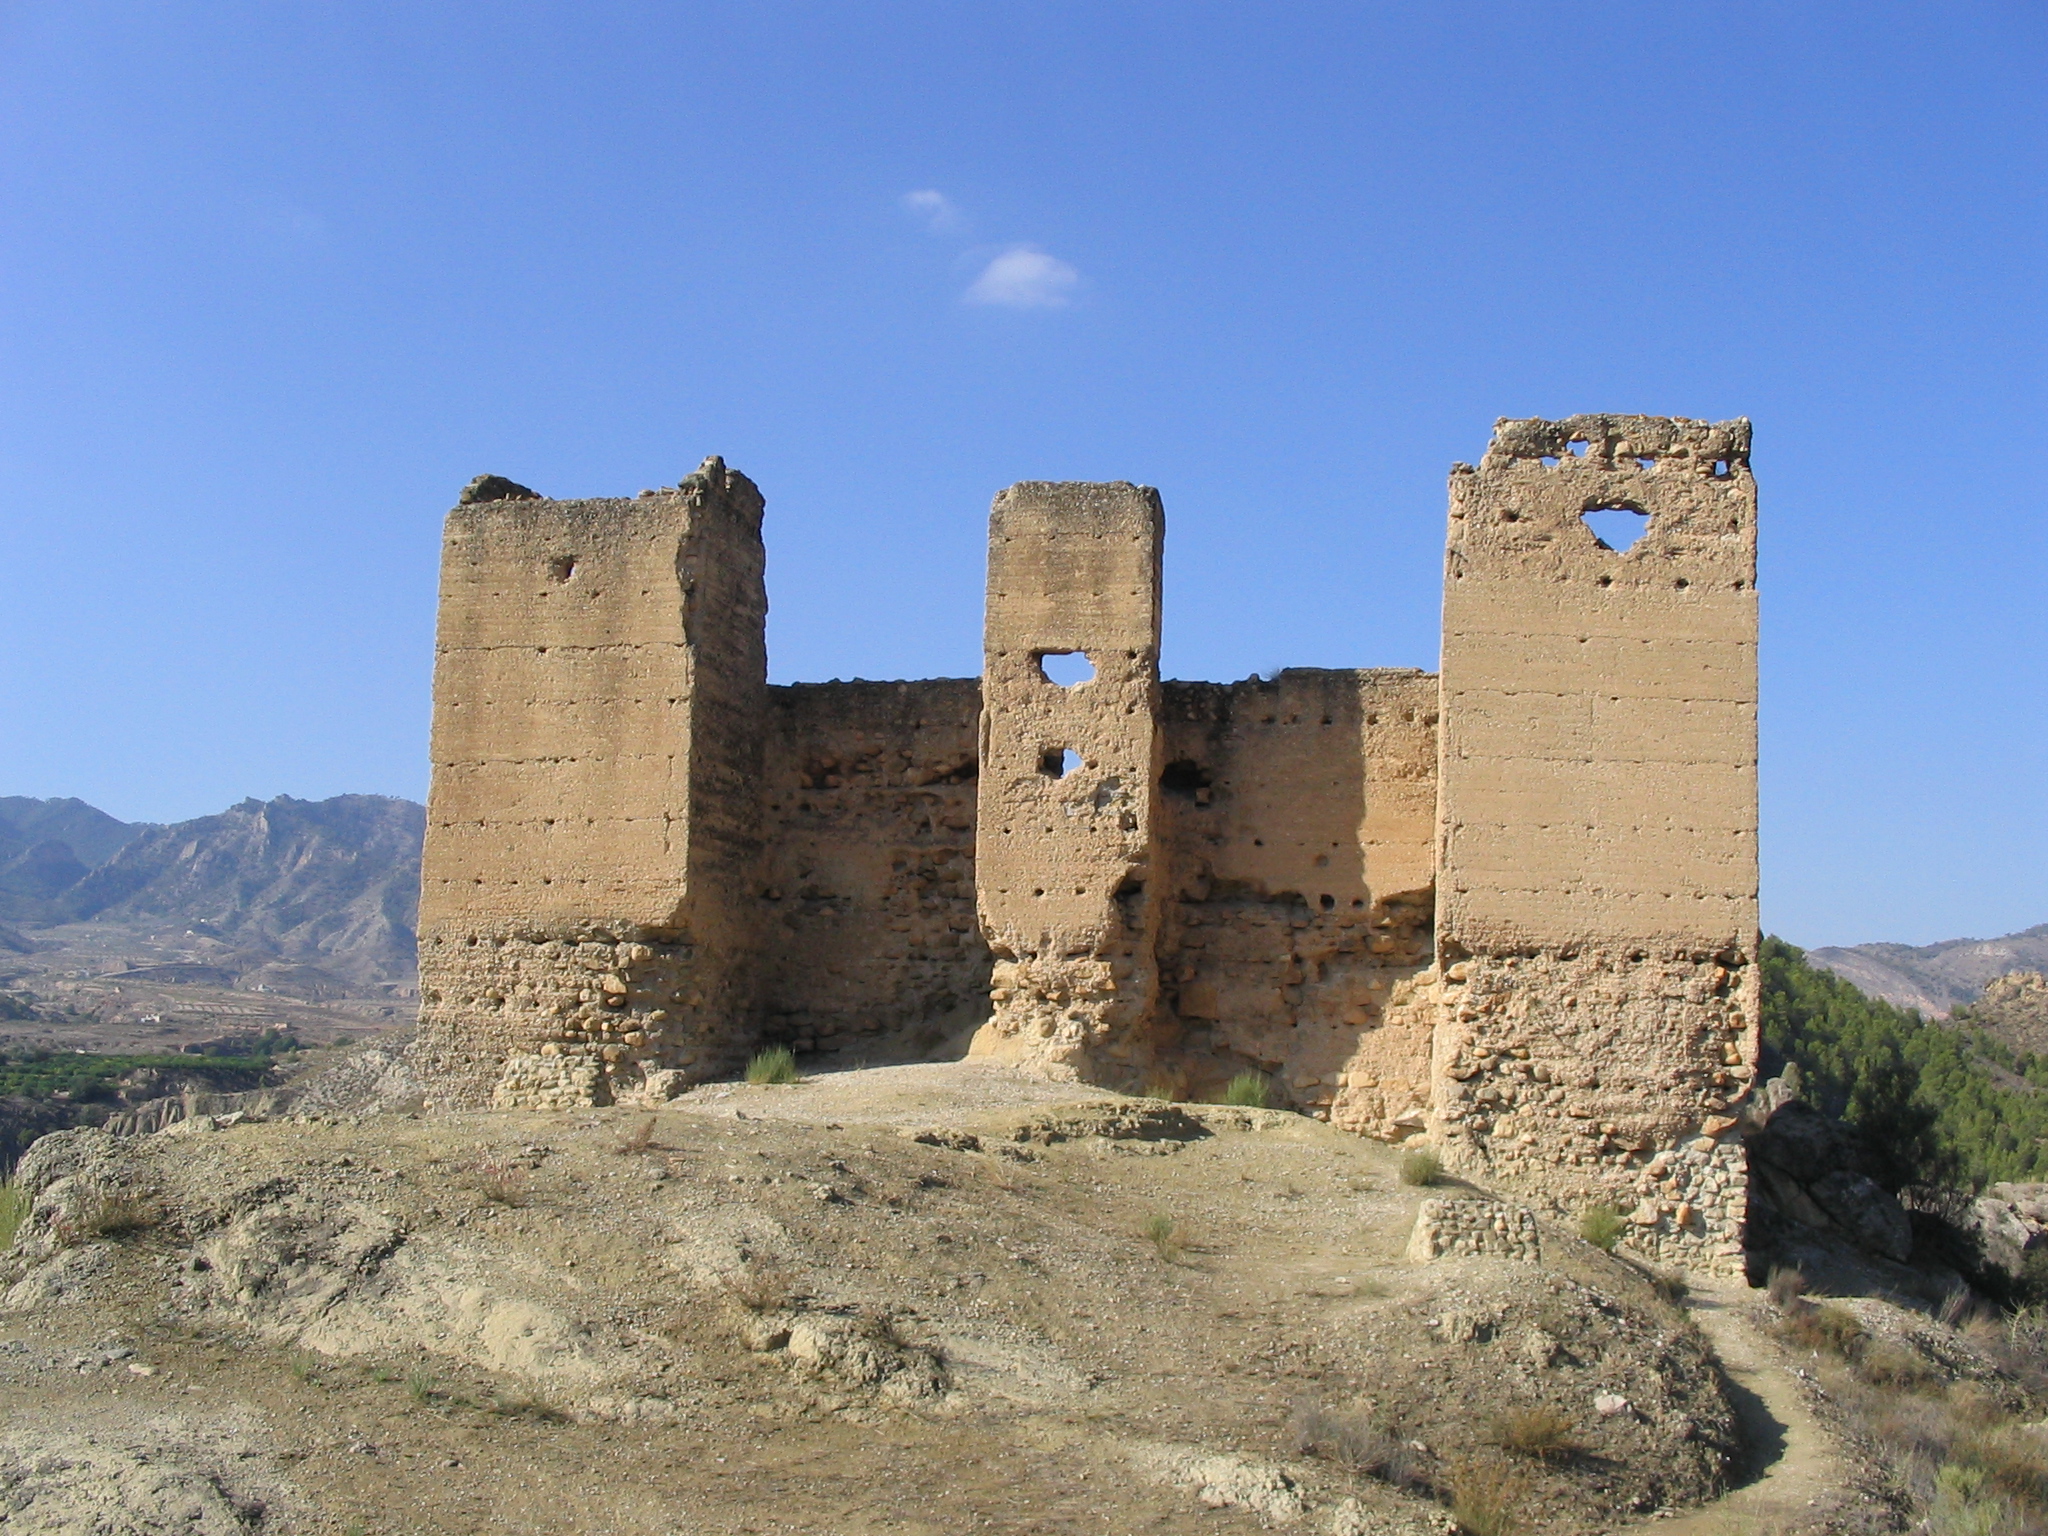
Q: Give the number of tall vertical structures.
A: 3